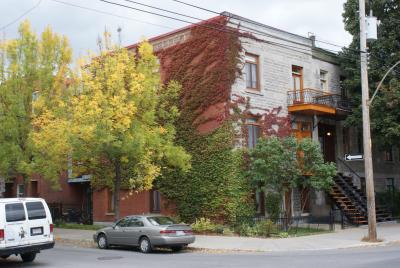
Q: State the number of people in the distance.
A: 0